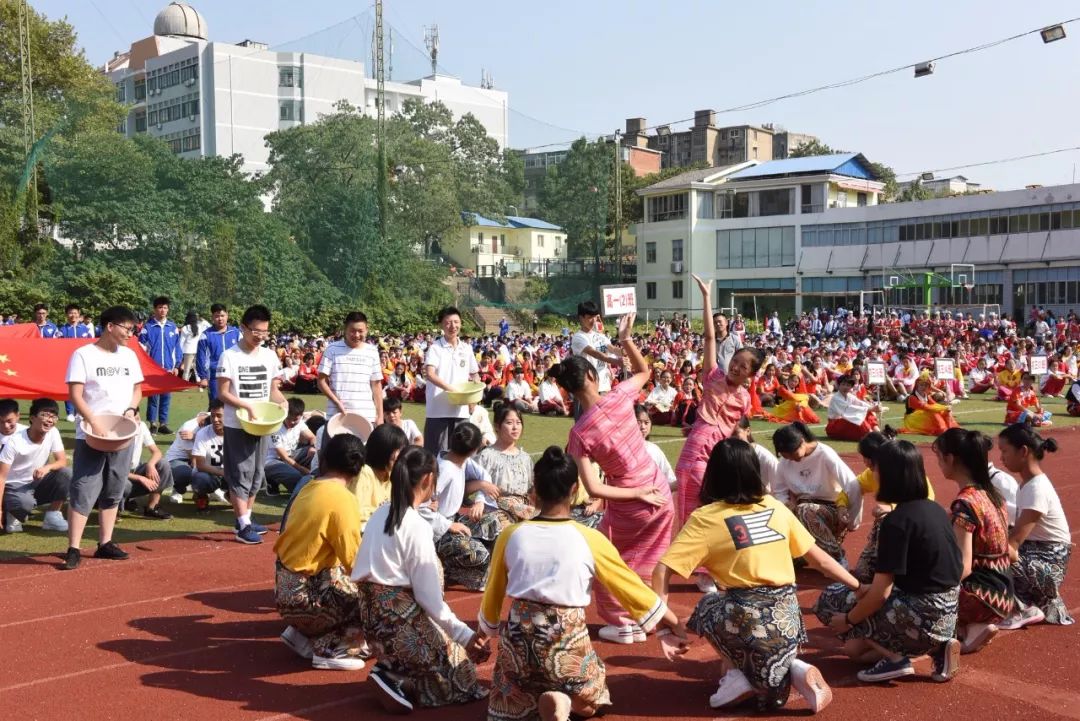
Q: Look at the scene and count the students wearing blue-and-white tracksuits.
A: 4